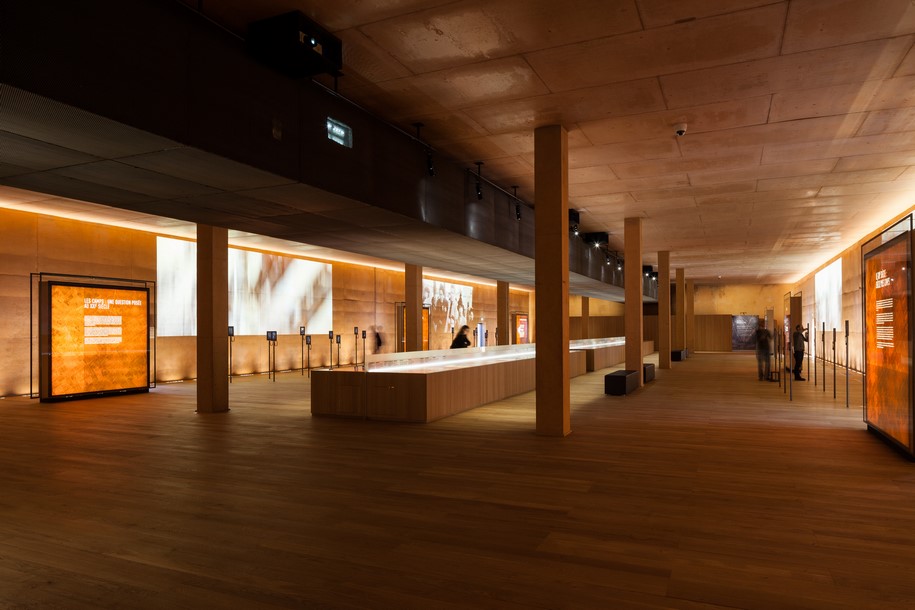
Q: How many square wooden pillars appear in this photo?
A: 9